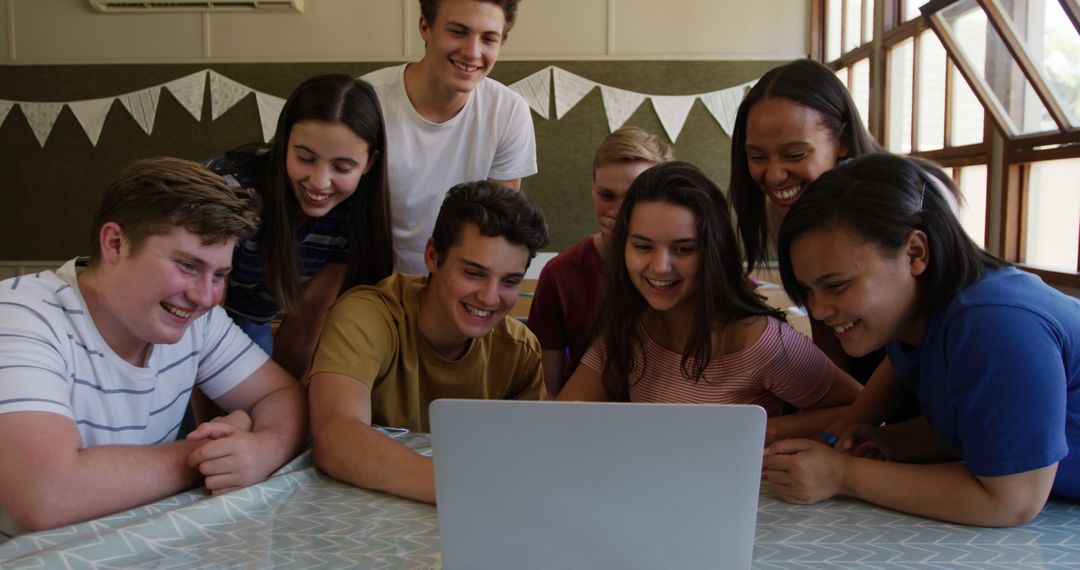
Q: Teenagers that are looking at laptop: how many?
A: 8